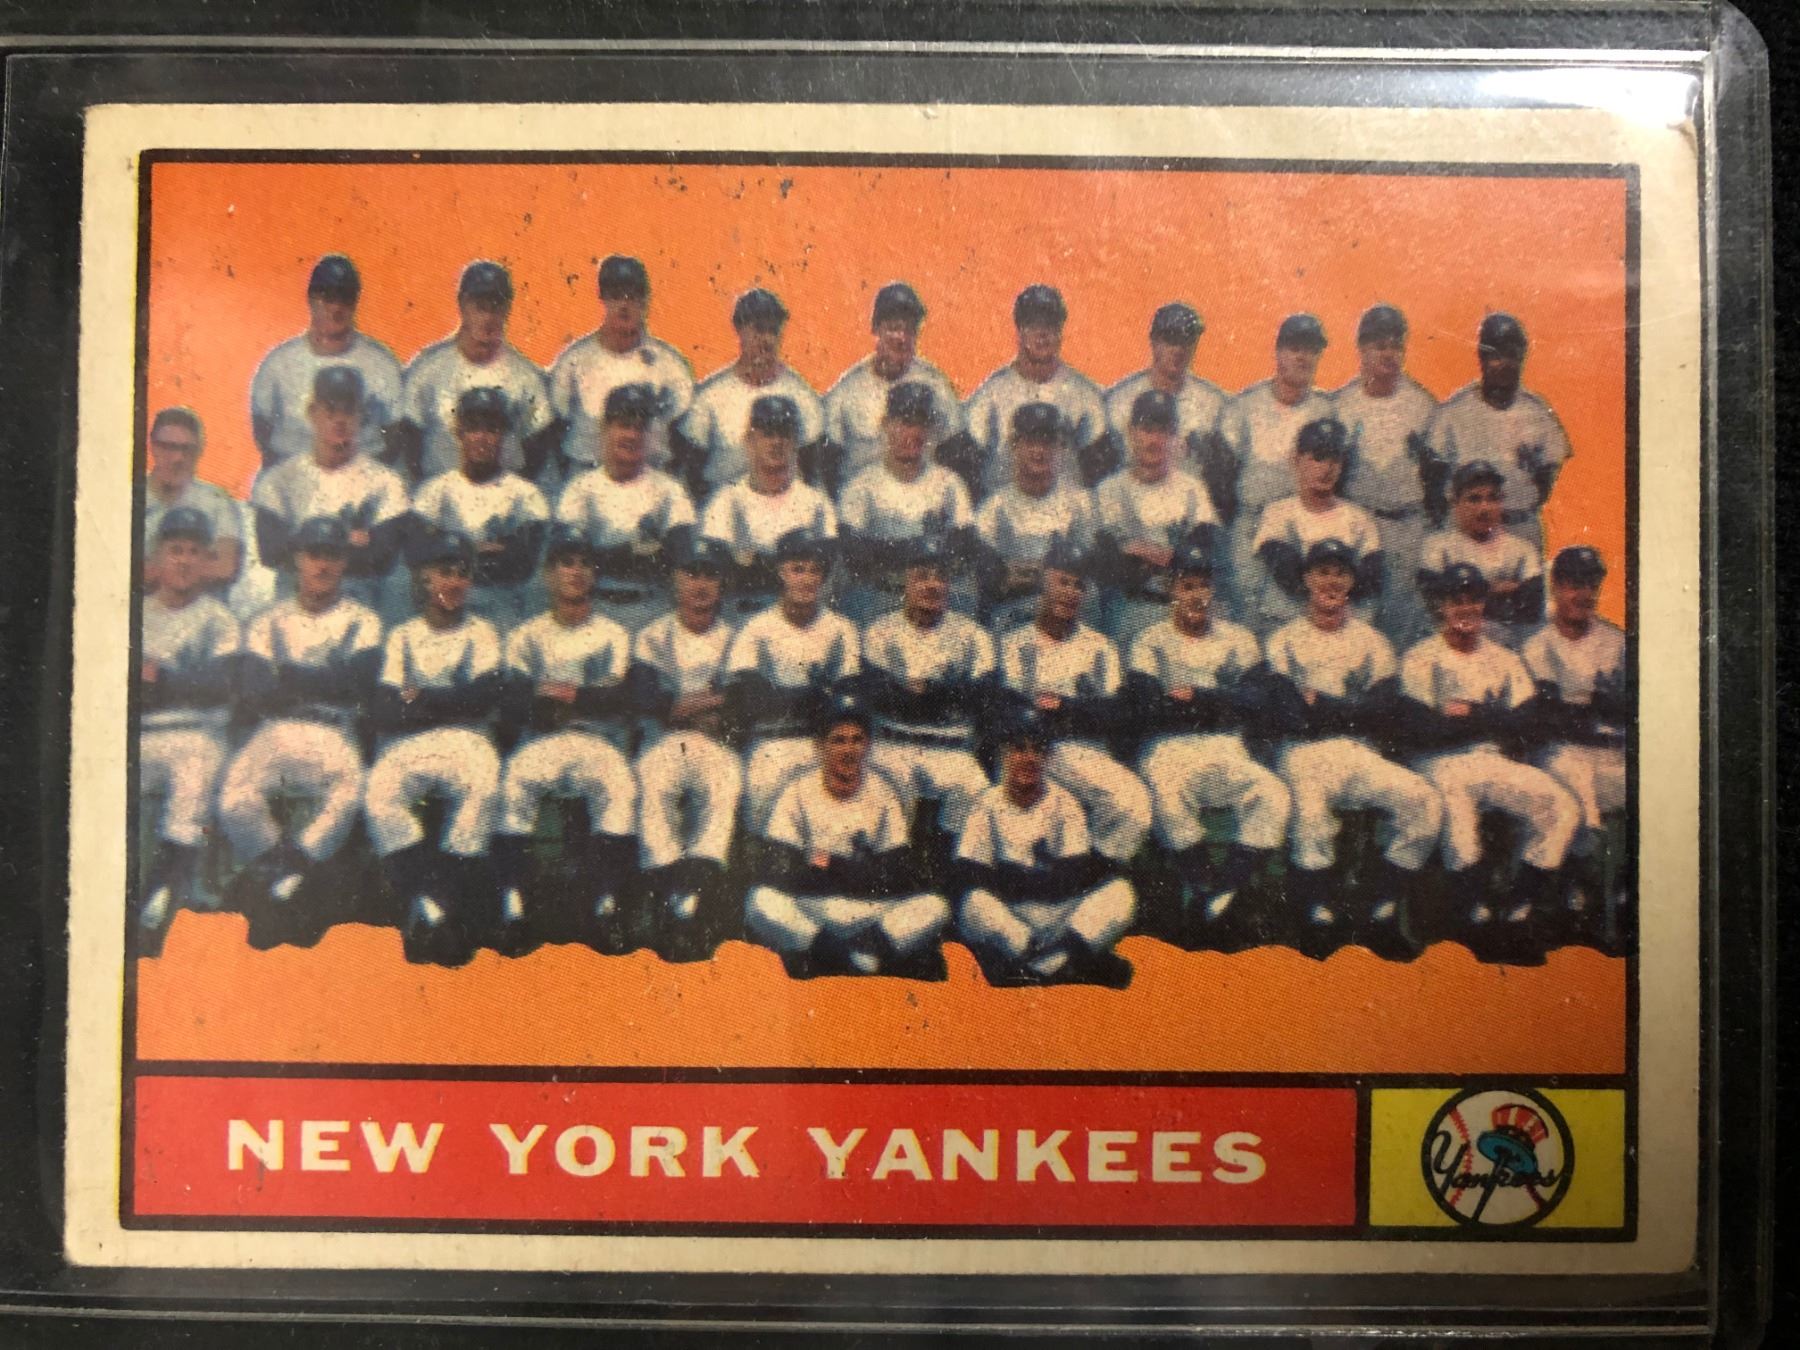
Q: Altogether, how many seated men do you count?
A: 14